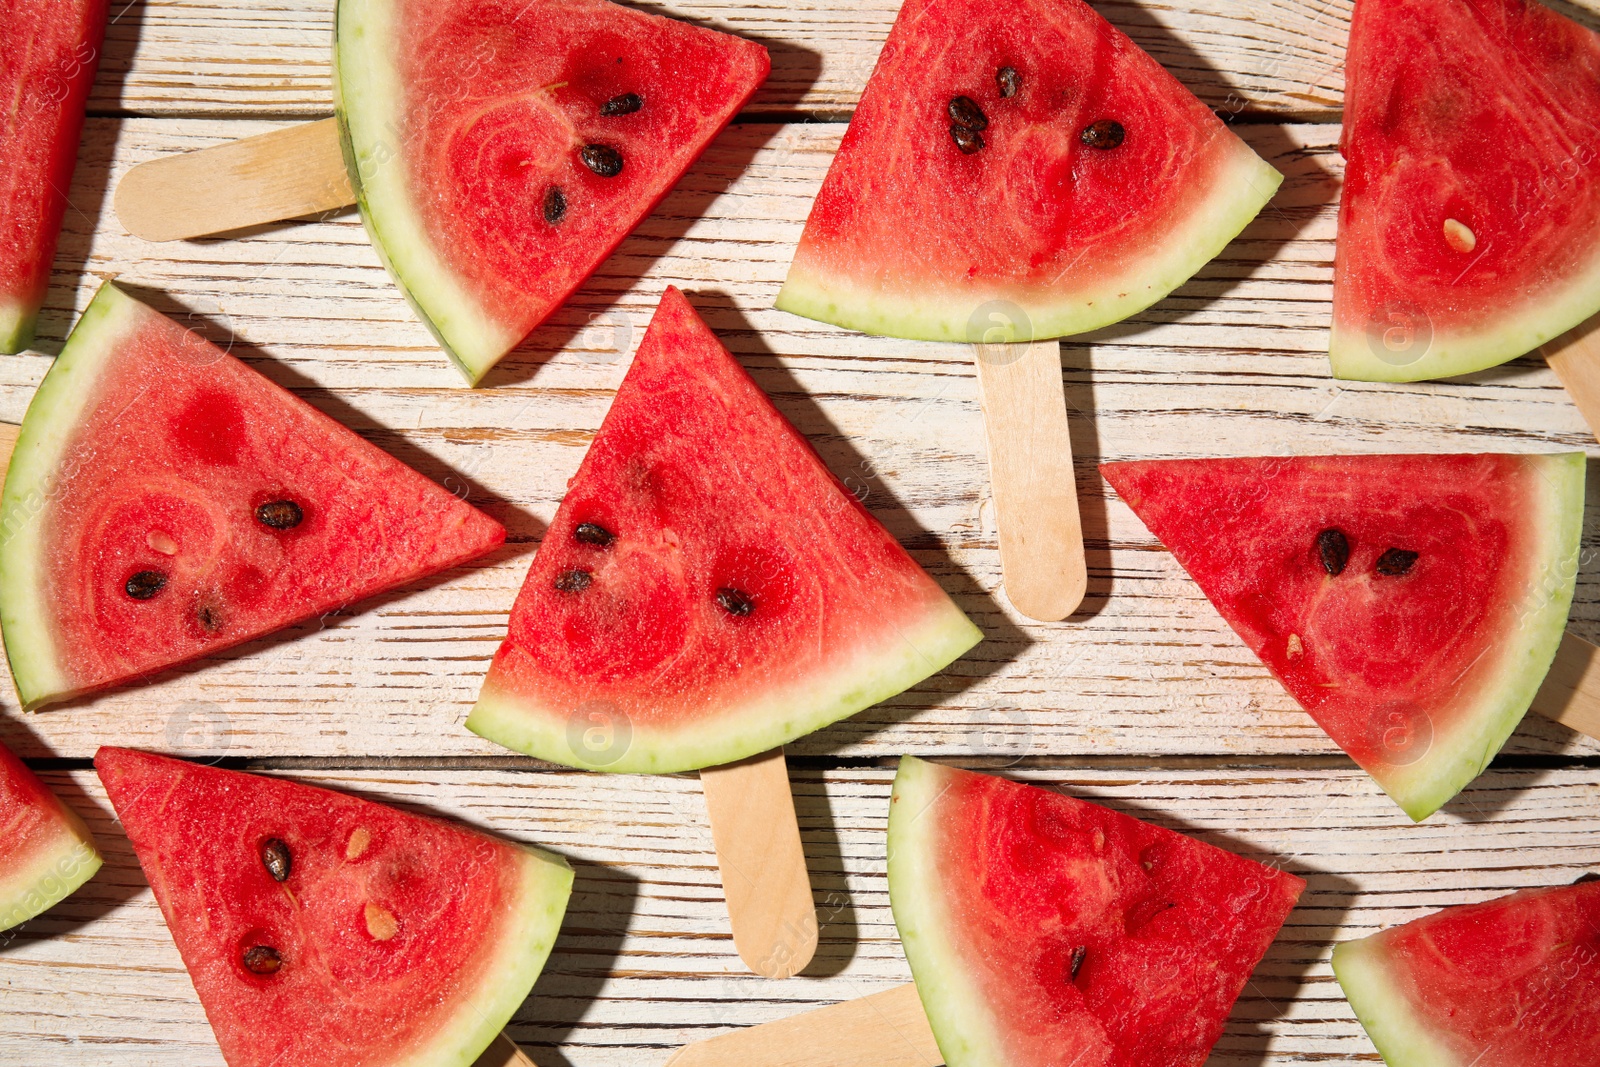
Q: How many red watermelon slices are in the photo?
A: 11